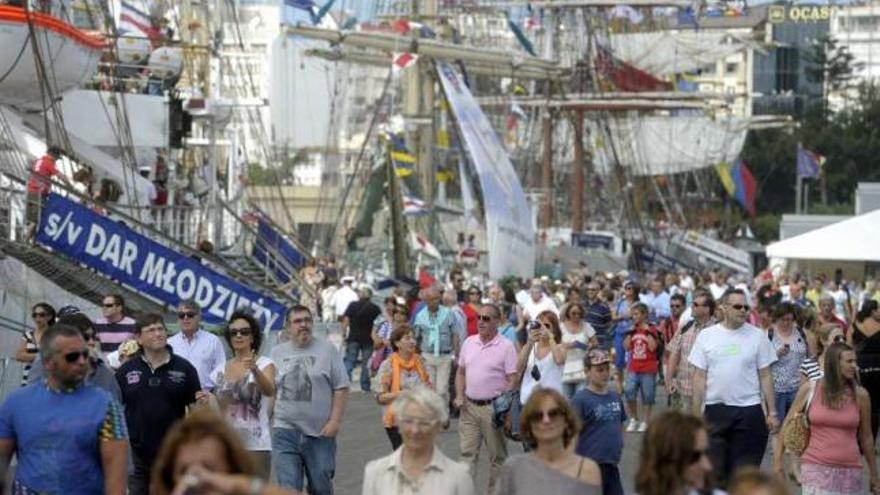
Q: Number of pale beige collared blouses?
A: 1